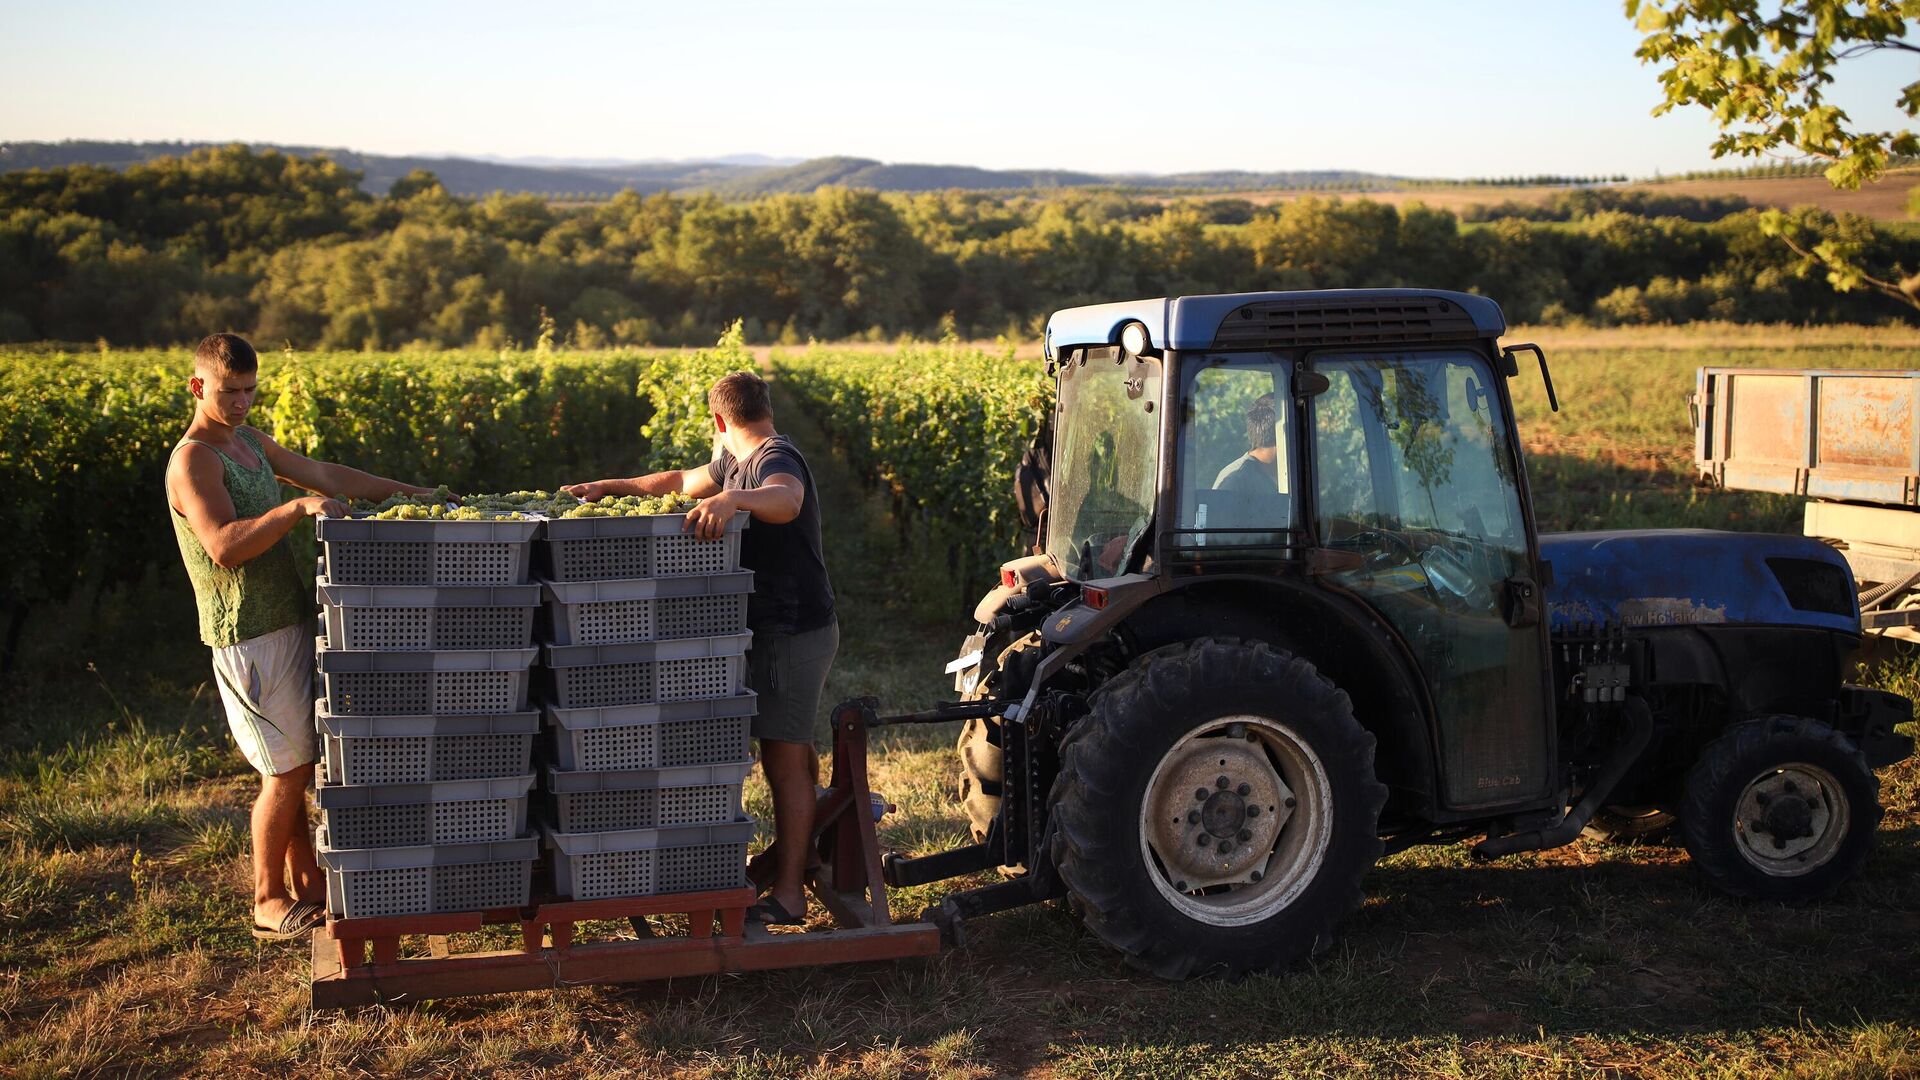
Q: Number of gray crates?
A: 12